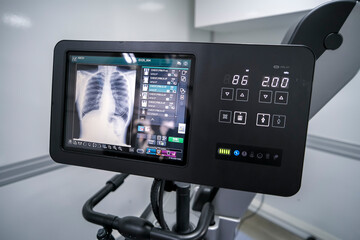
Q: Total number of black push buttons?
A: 8